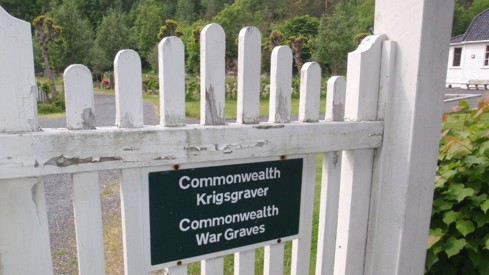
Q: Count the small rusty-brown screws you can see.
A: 4